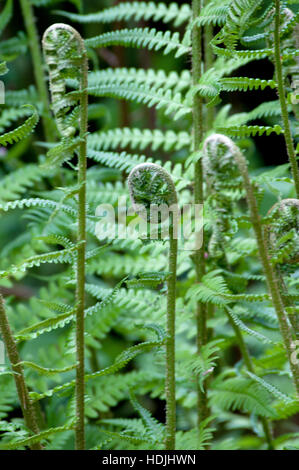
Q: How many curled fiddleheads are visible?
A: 4